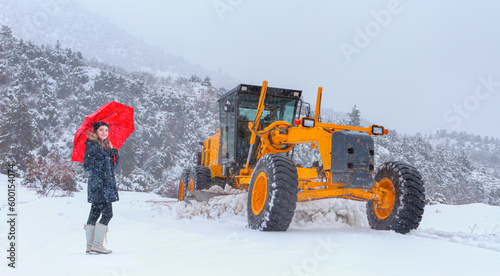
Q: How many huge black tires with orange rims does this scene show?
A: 4